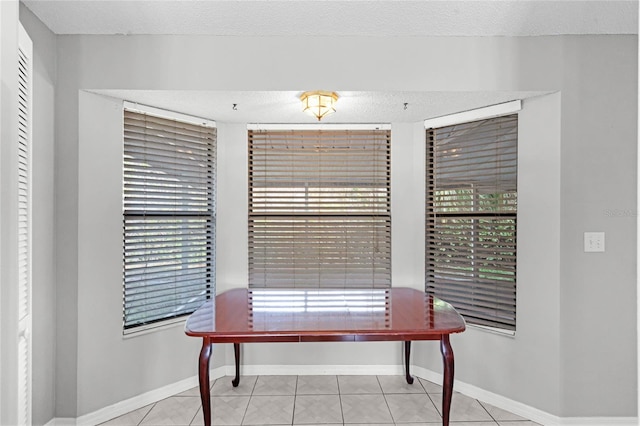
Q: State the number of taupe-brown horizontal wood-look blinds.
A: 3